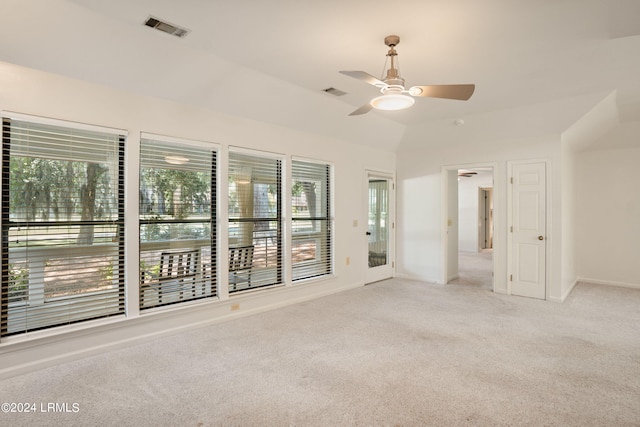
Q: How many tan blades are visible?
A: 3